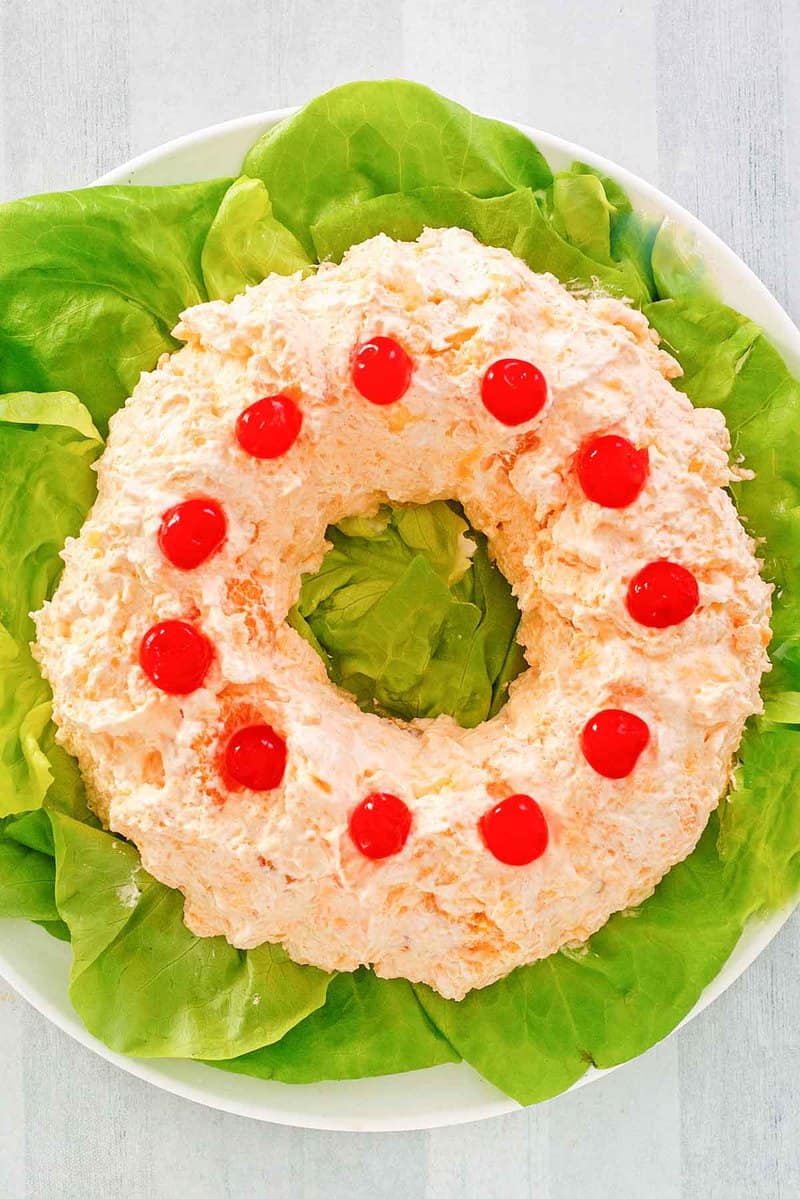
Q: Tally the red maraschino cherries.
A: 11